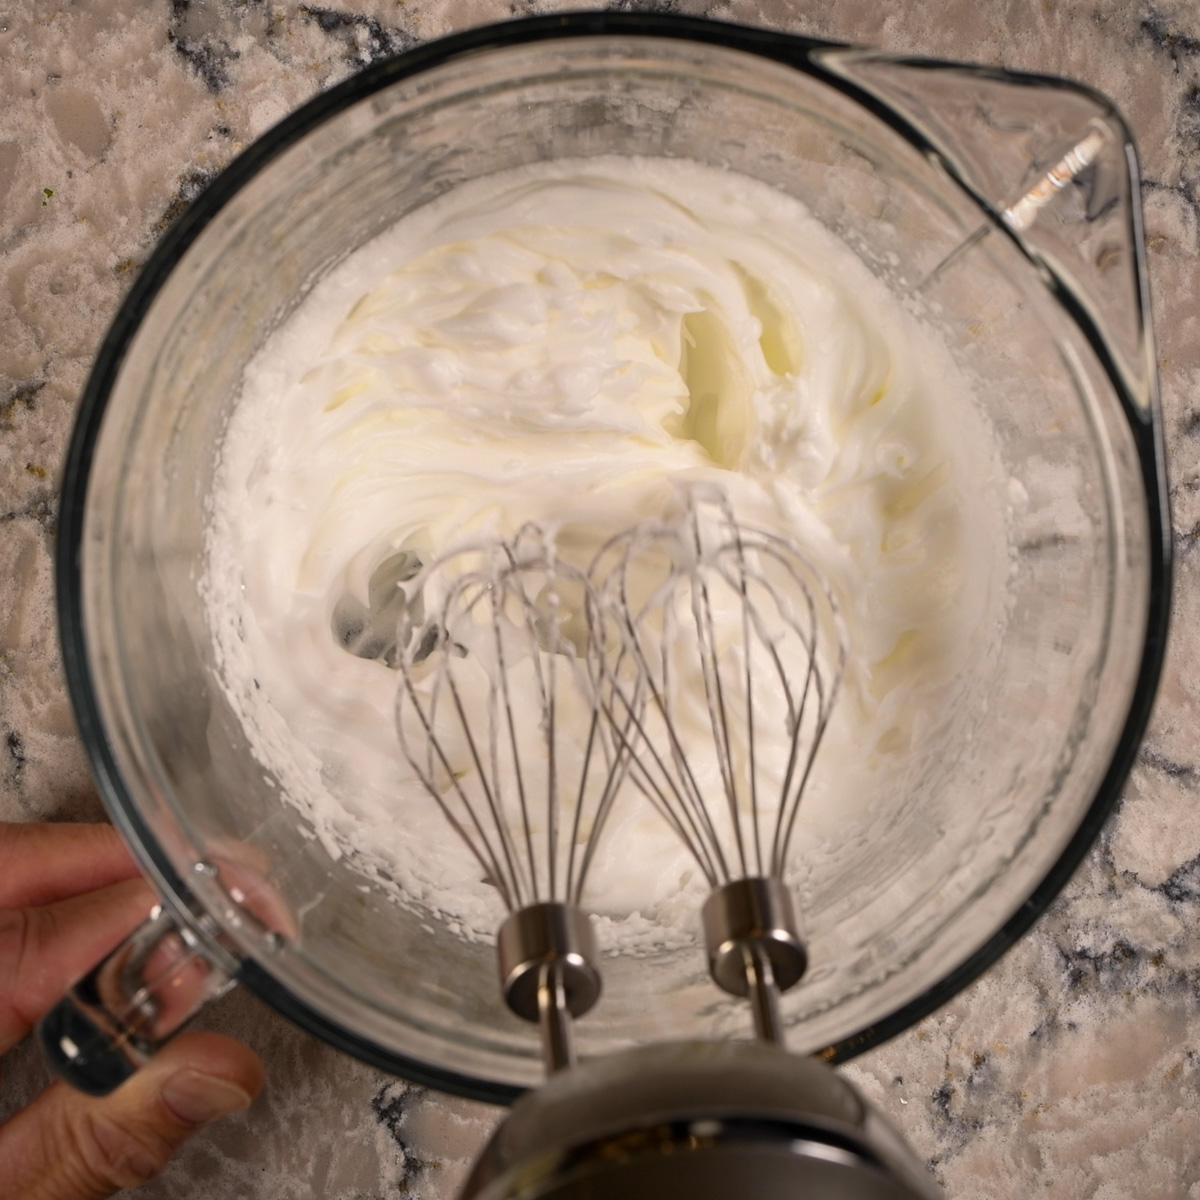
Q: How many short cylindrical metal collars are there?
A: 2